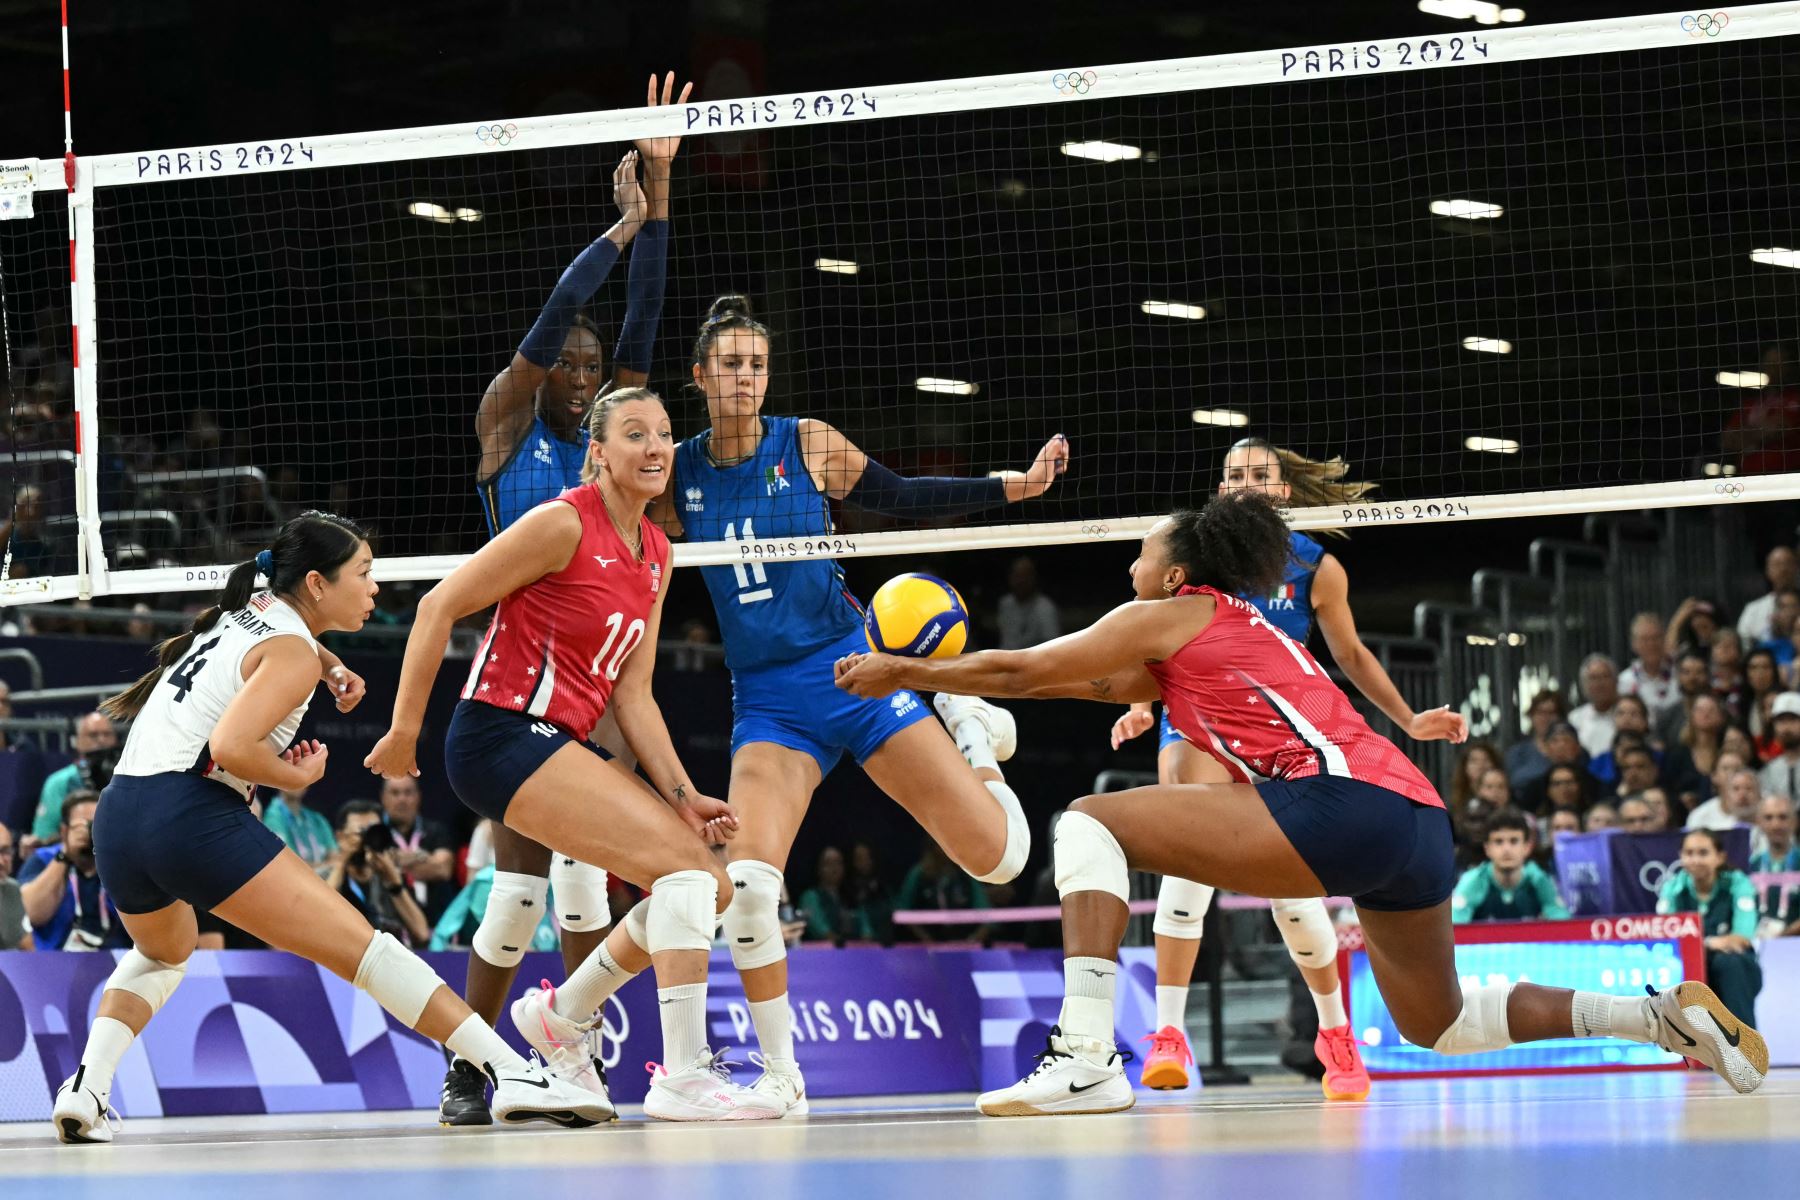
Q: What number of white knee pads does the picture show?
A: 12